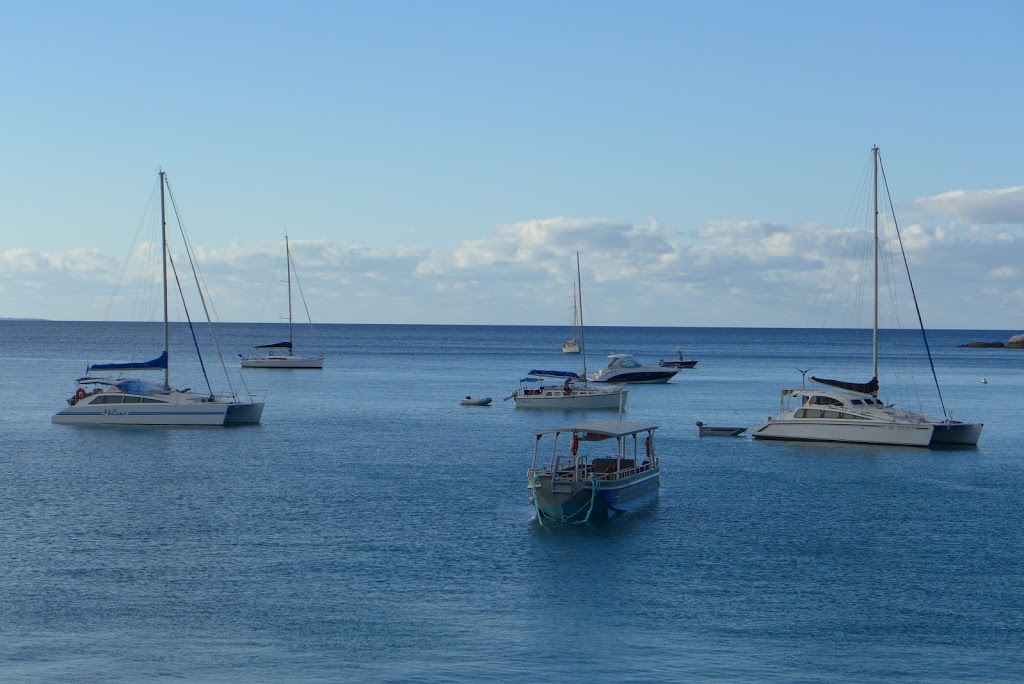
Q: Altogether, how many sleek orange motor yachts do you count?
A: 0